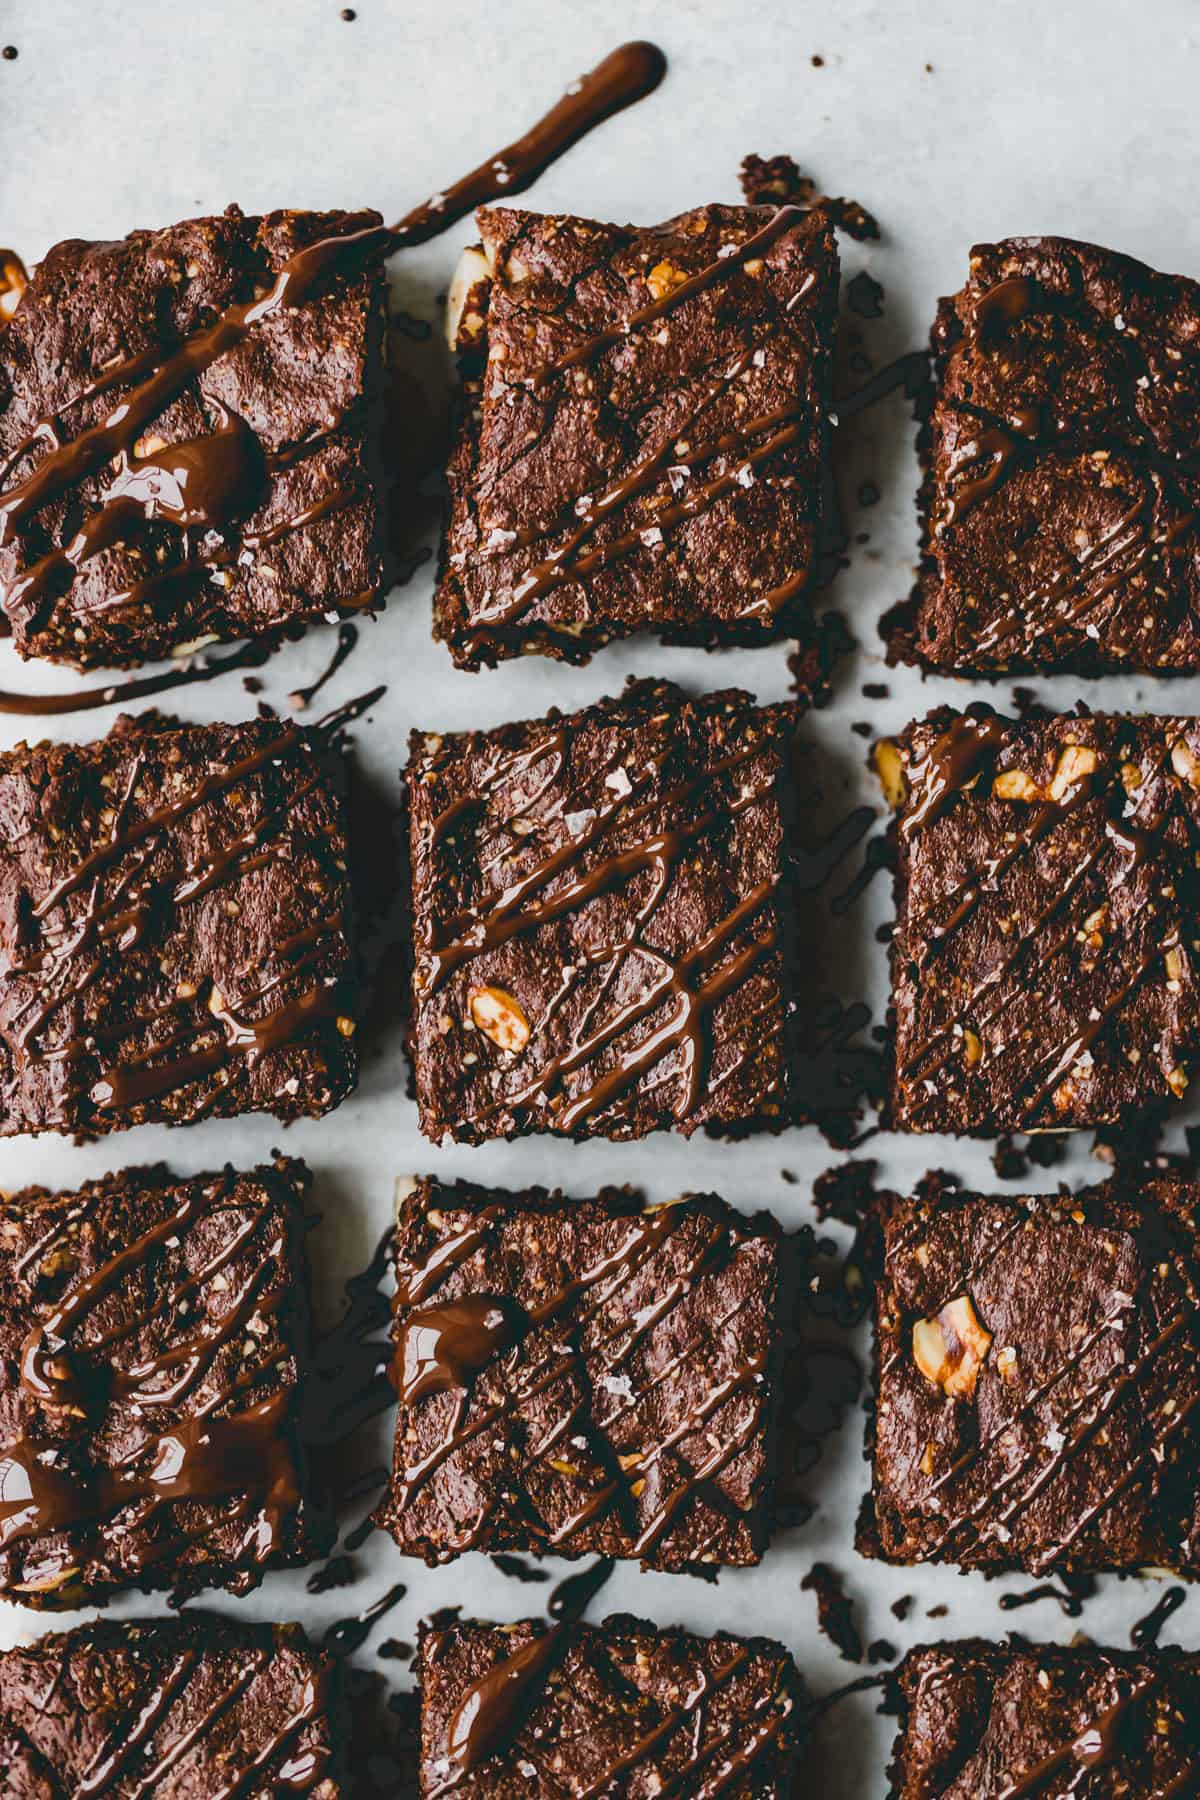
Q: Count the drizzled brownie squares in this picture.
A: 12